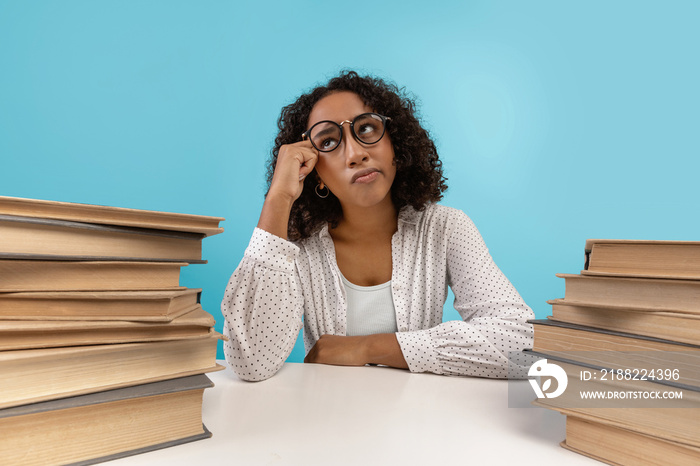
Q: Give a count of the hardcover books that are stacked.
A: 13